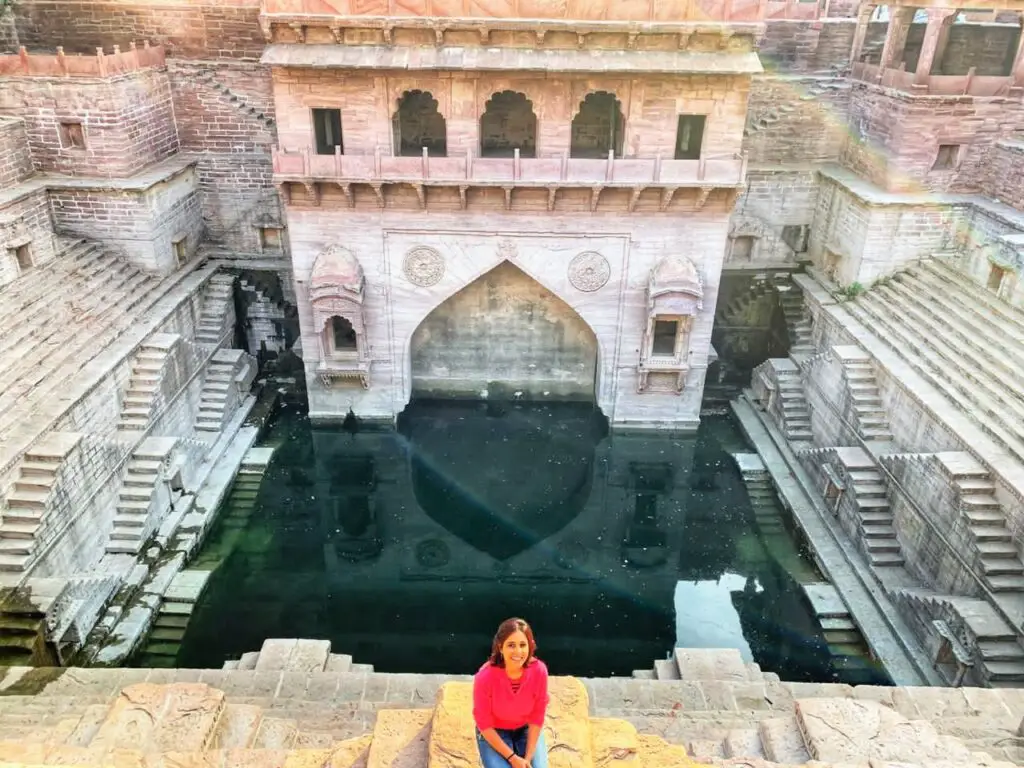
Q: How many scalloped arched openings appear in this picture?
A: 4